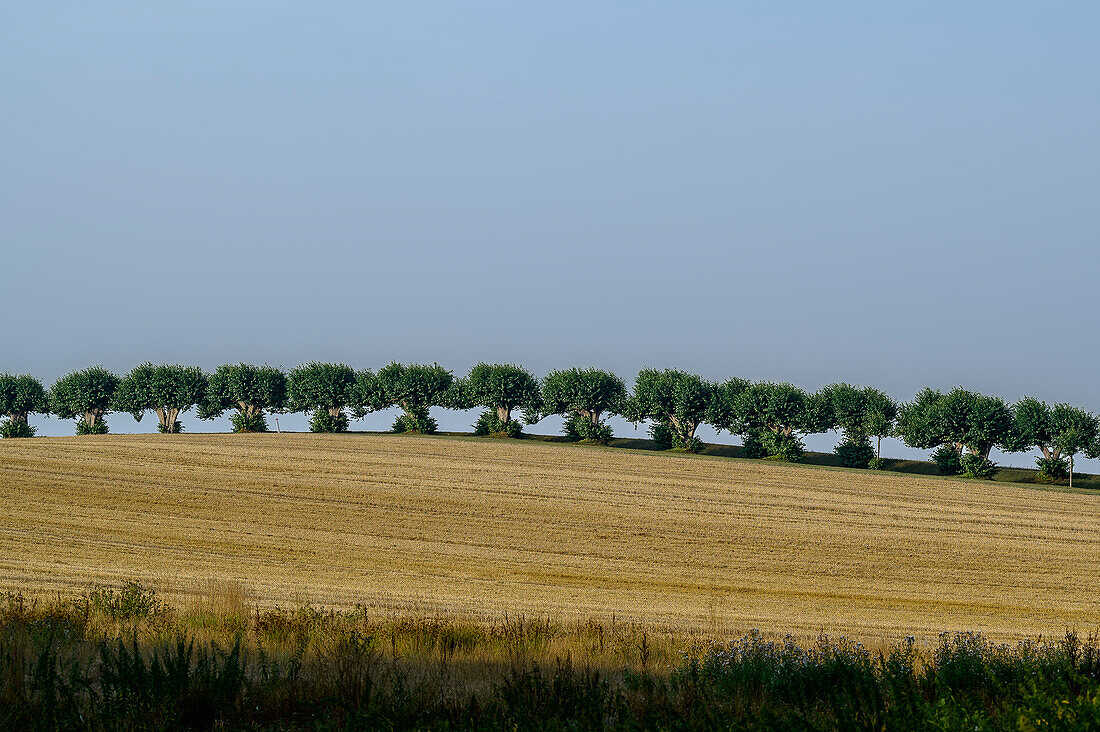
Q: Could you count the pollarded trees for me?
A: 13